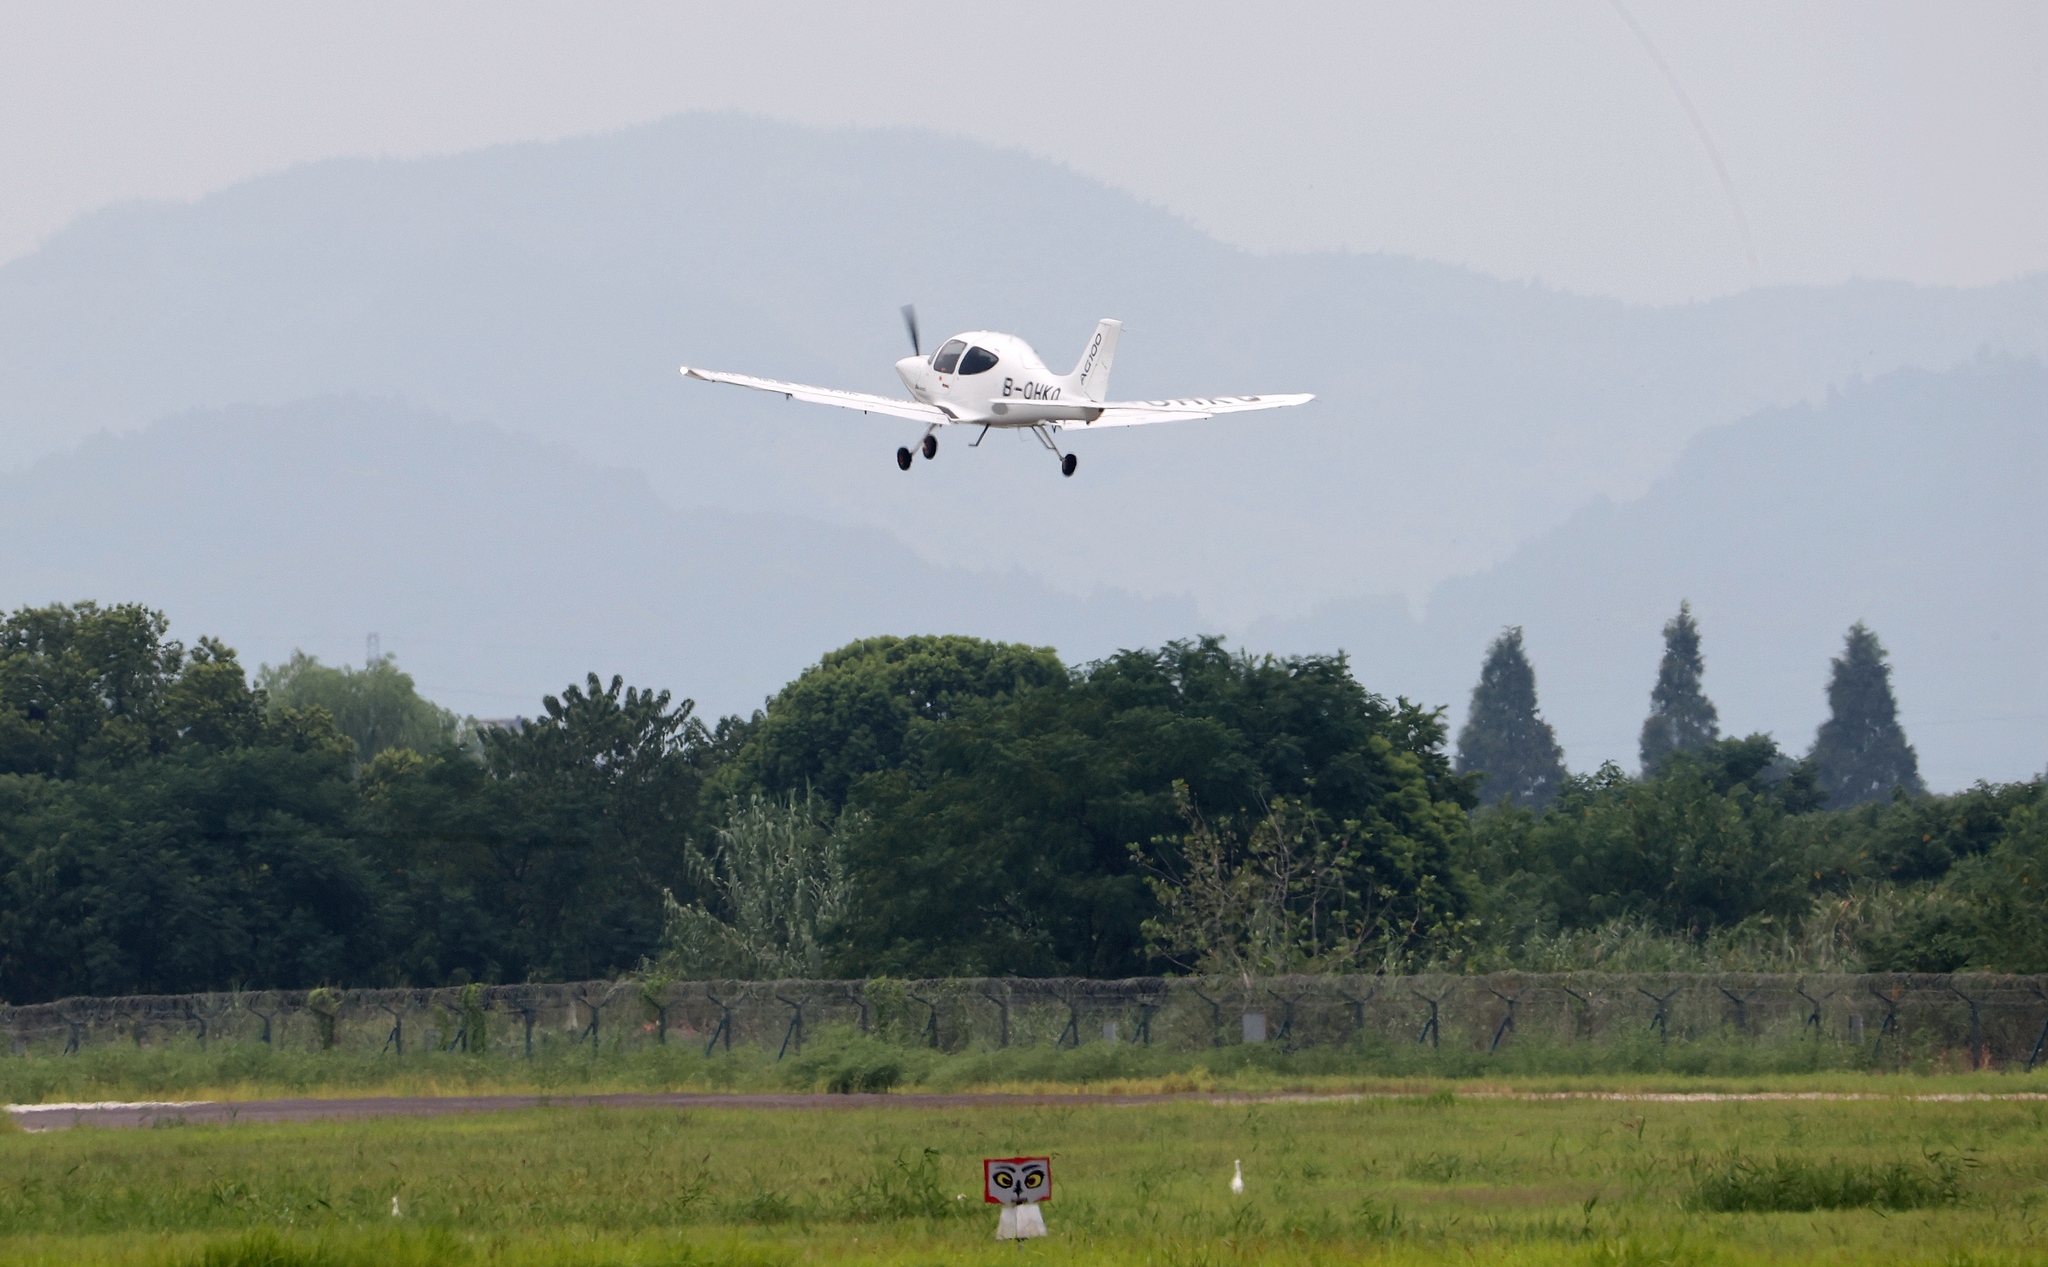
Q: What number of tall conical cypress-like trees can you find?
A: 3